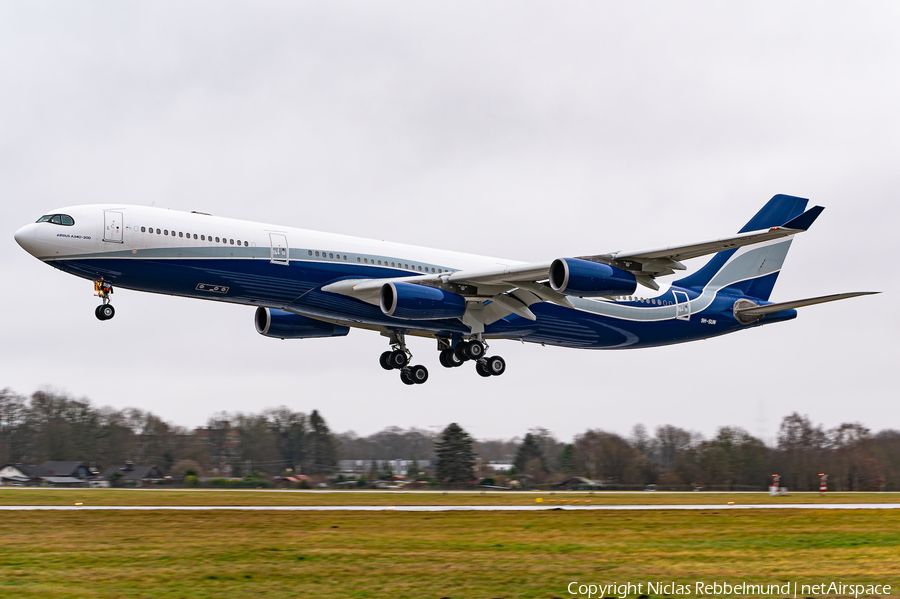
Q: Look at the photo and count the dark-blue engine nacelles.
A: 3